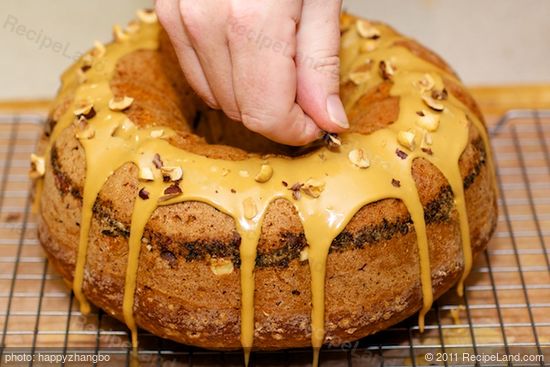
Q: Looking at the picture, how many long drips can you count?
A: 6